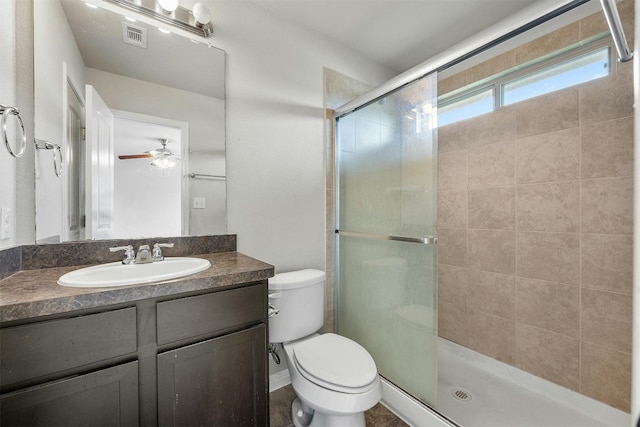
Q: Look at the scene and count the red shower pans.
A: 0